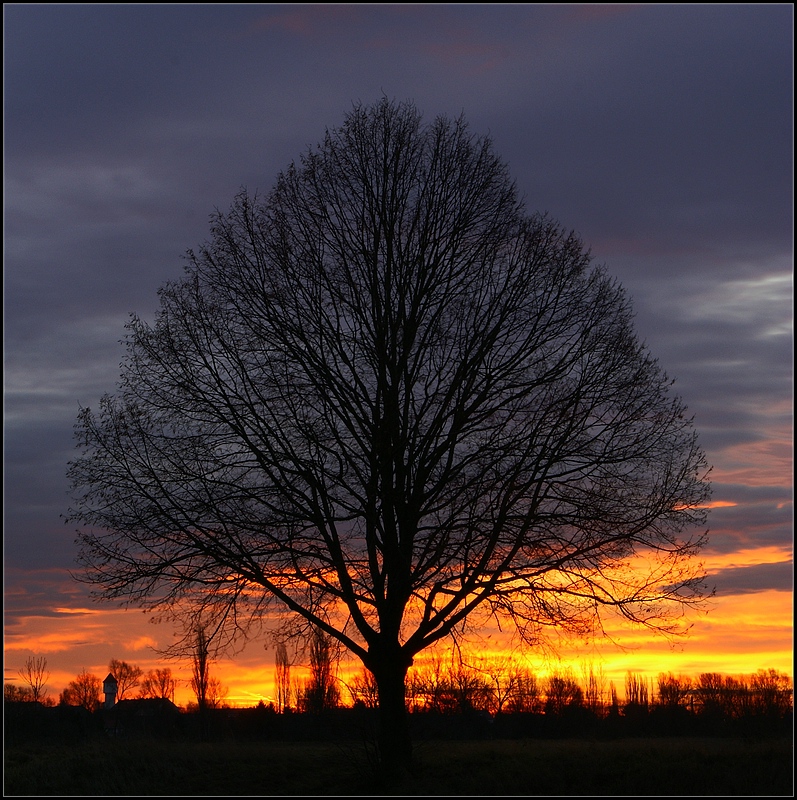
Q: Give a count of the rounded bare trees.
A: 1